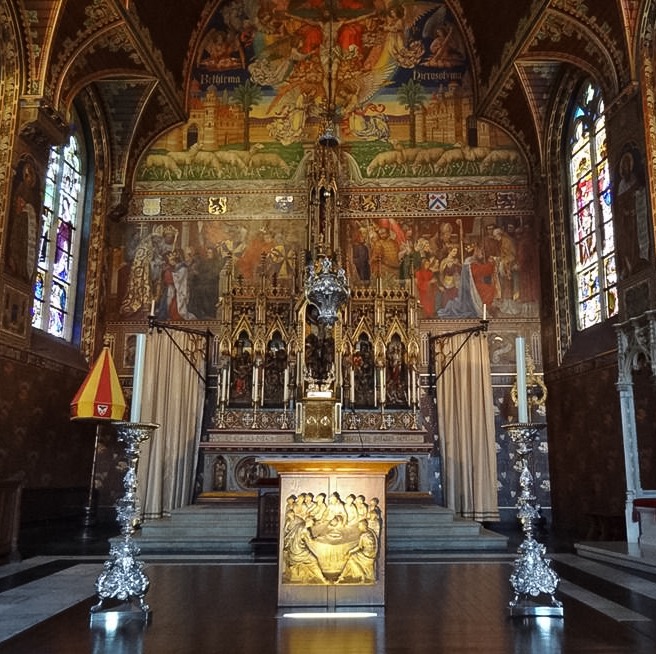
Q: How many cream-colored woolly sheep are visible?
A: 12